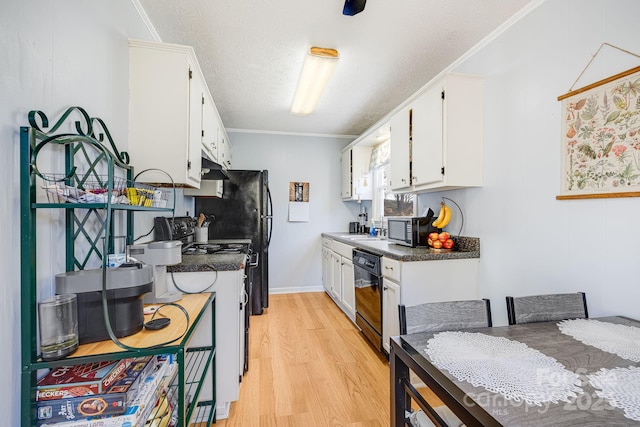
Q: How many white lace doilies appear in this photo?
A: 3